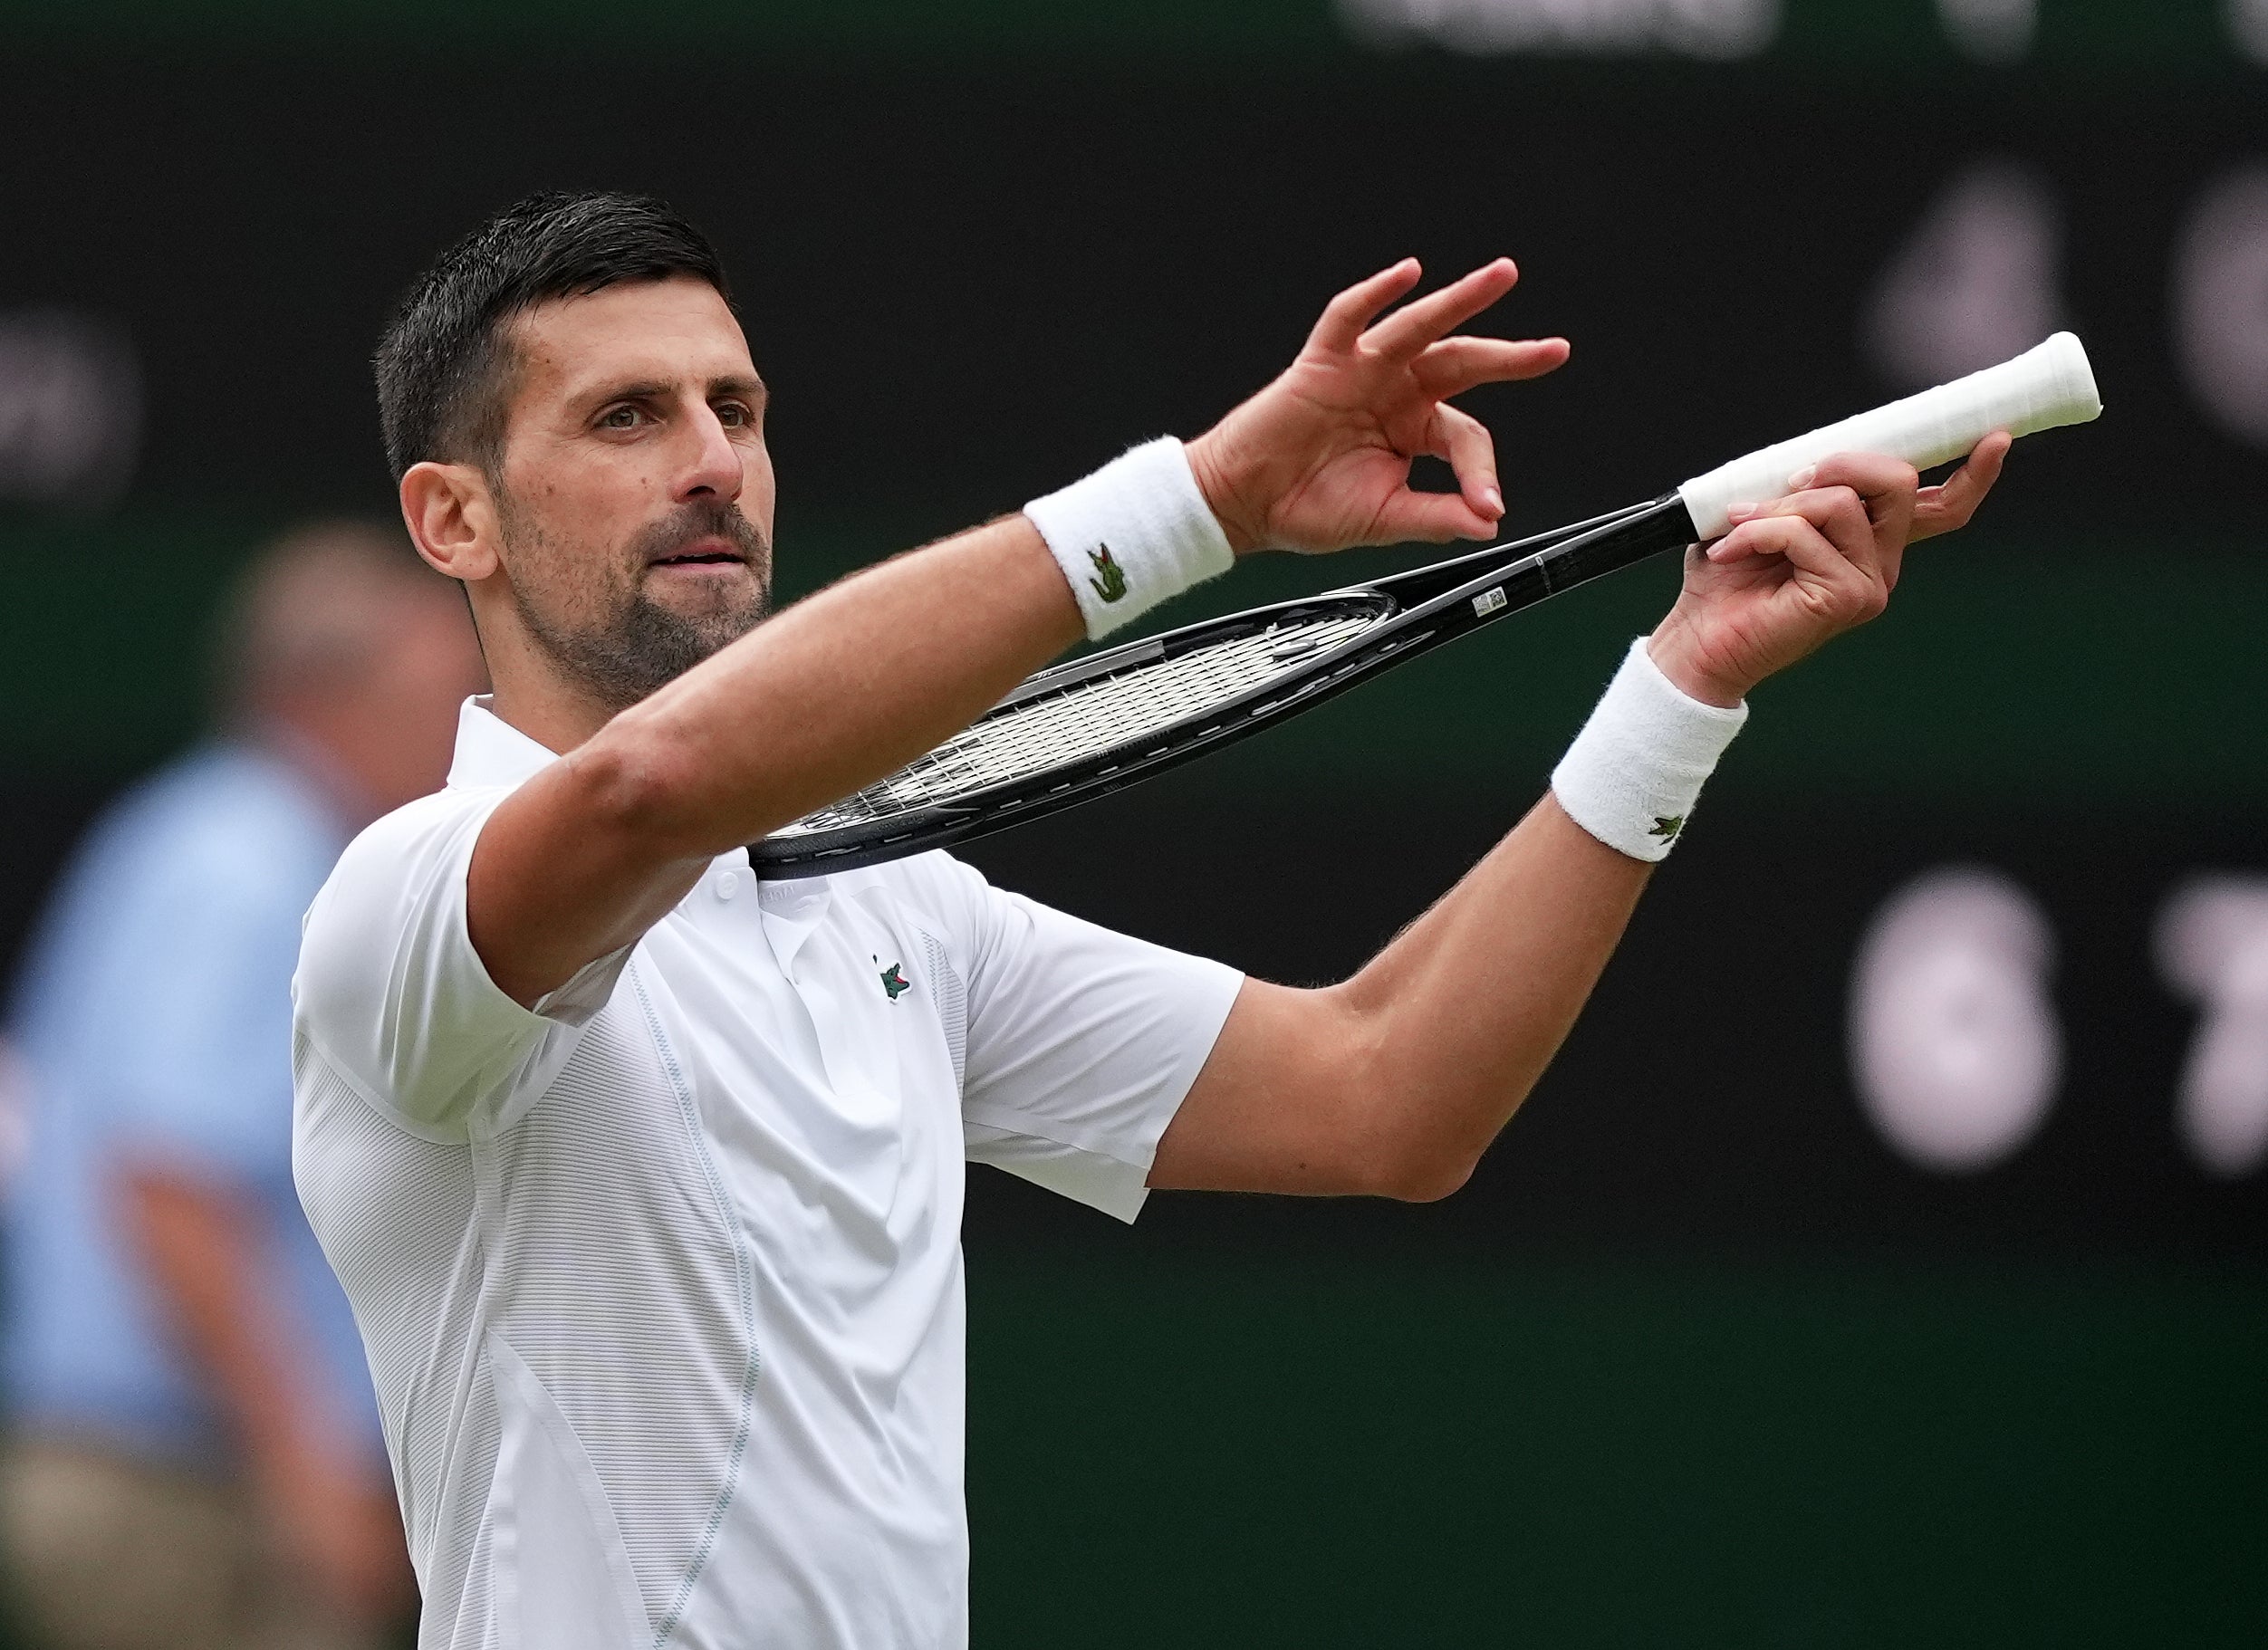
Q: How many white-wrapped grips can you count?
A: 1